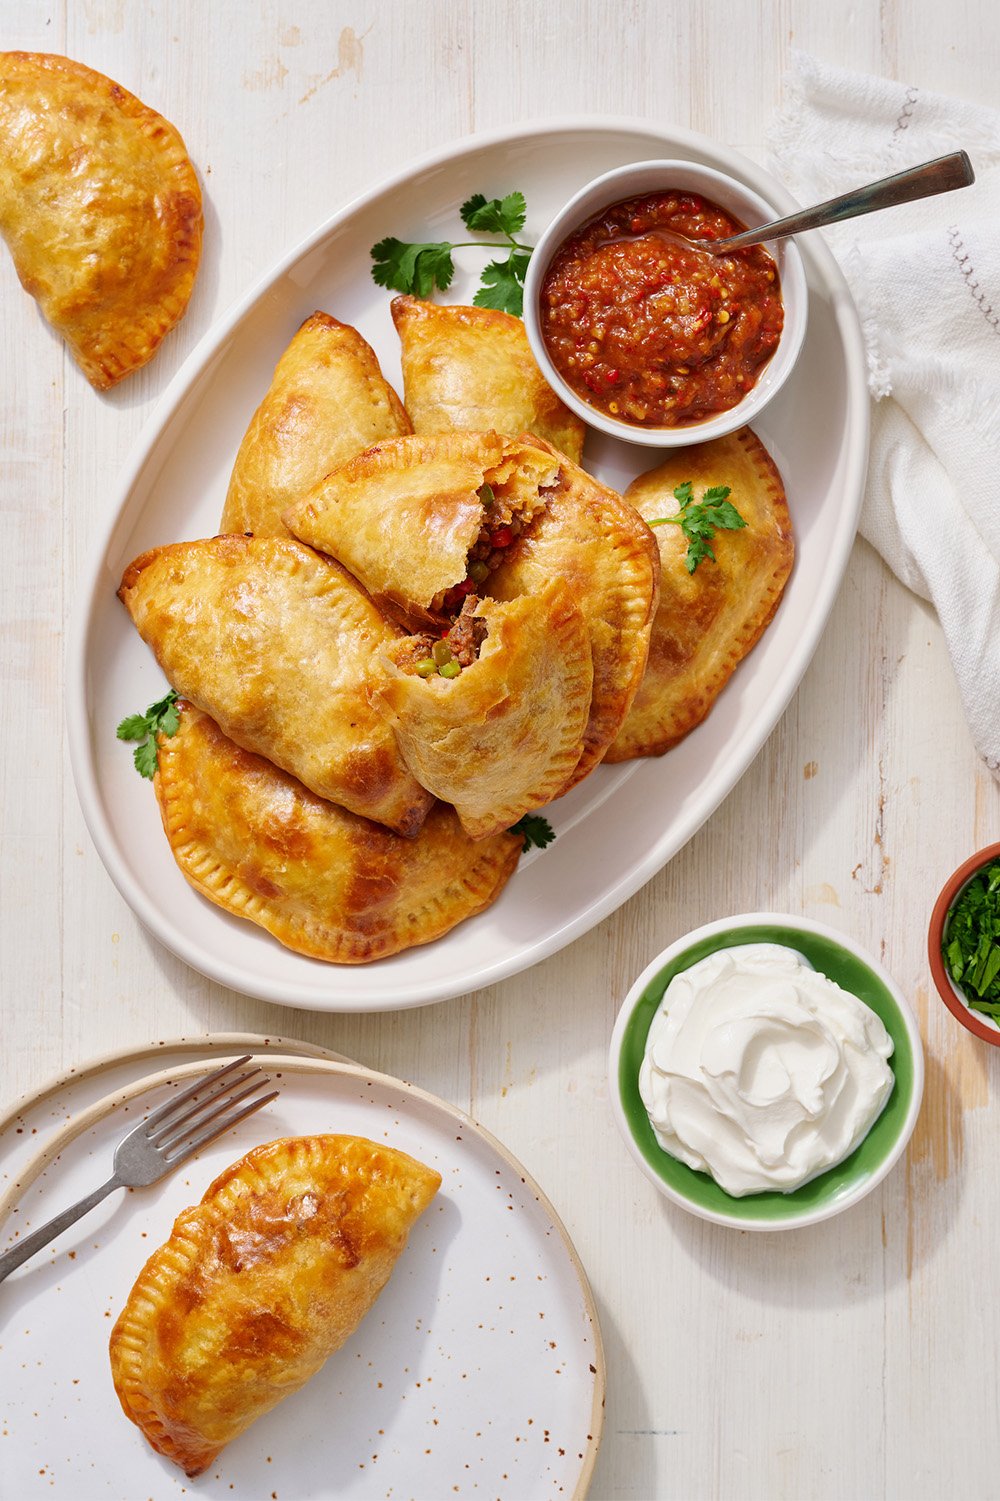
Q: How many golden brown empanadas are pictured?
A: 9